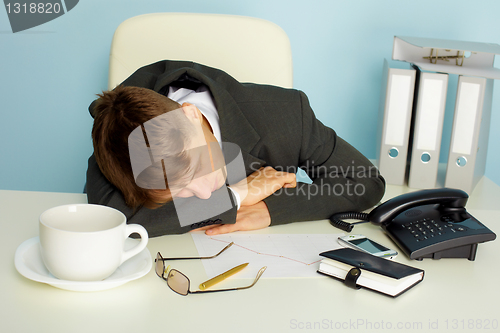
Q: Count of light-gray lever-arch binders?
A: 4